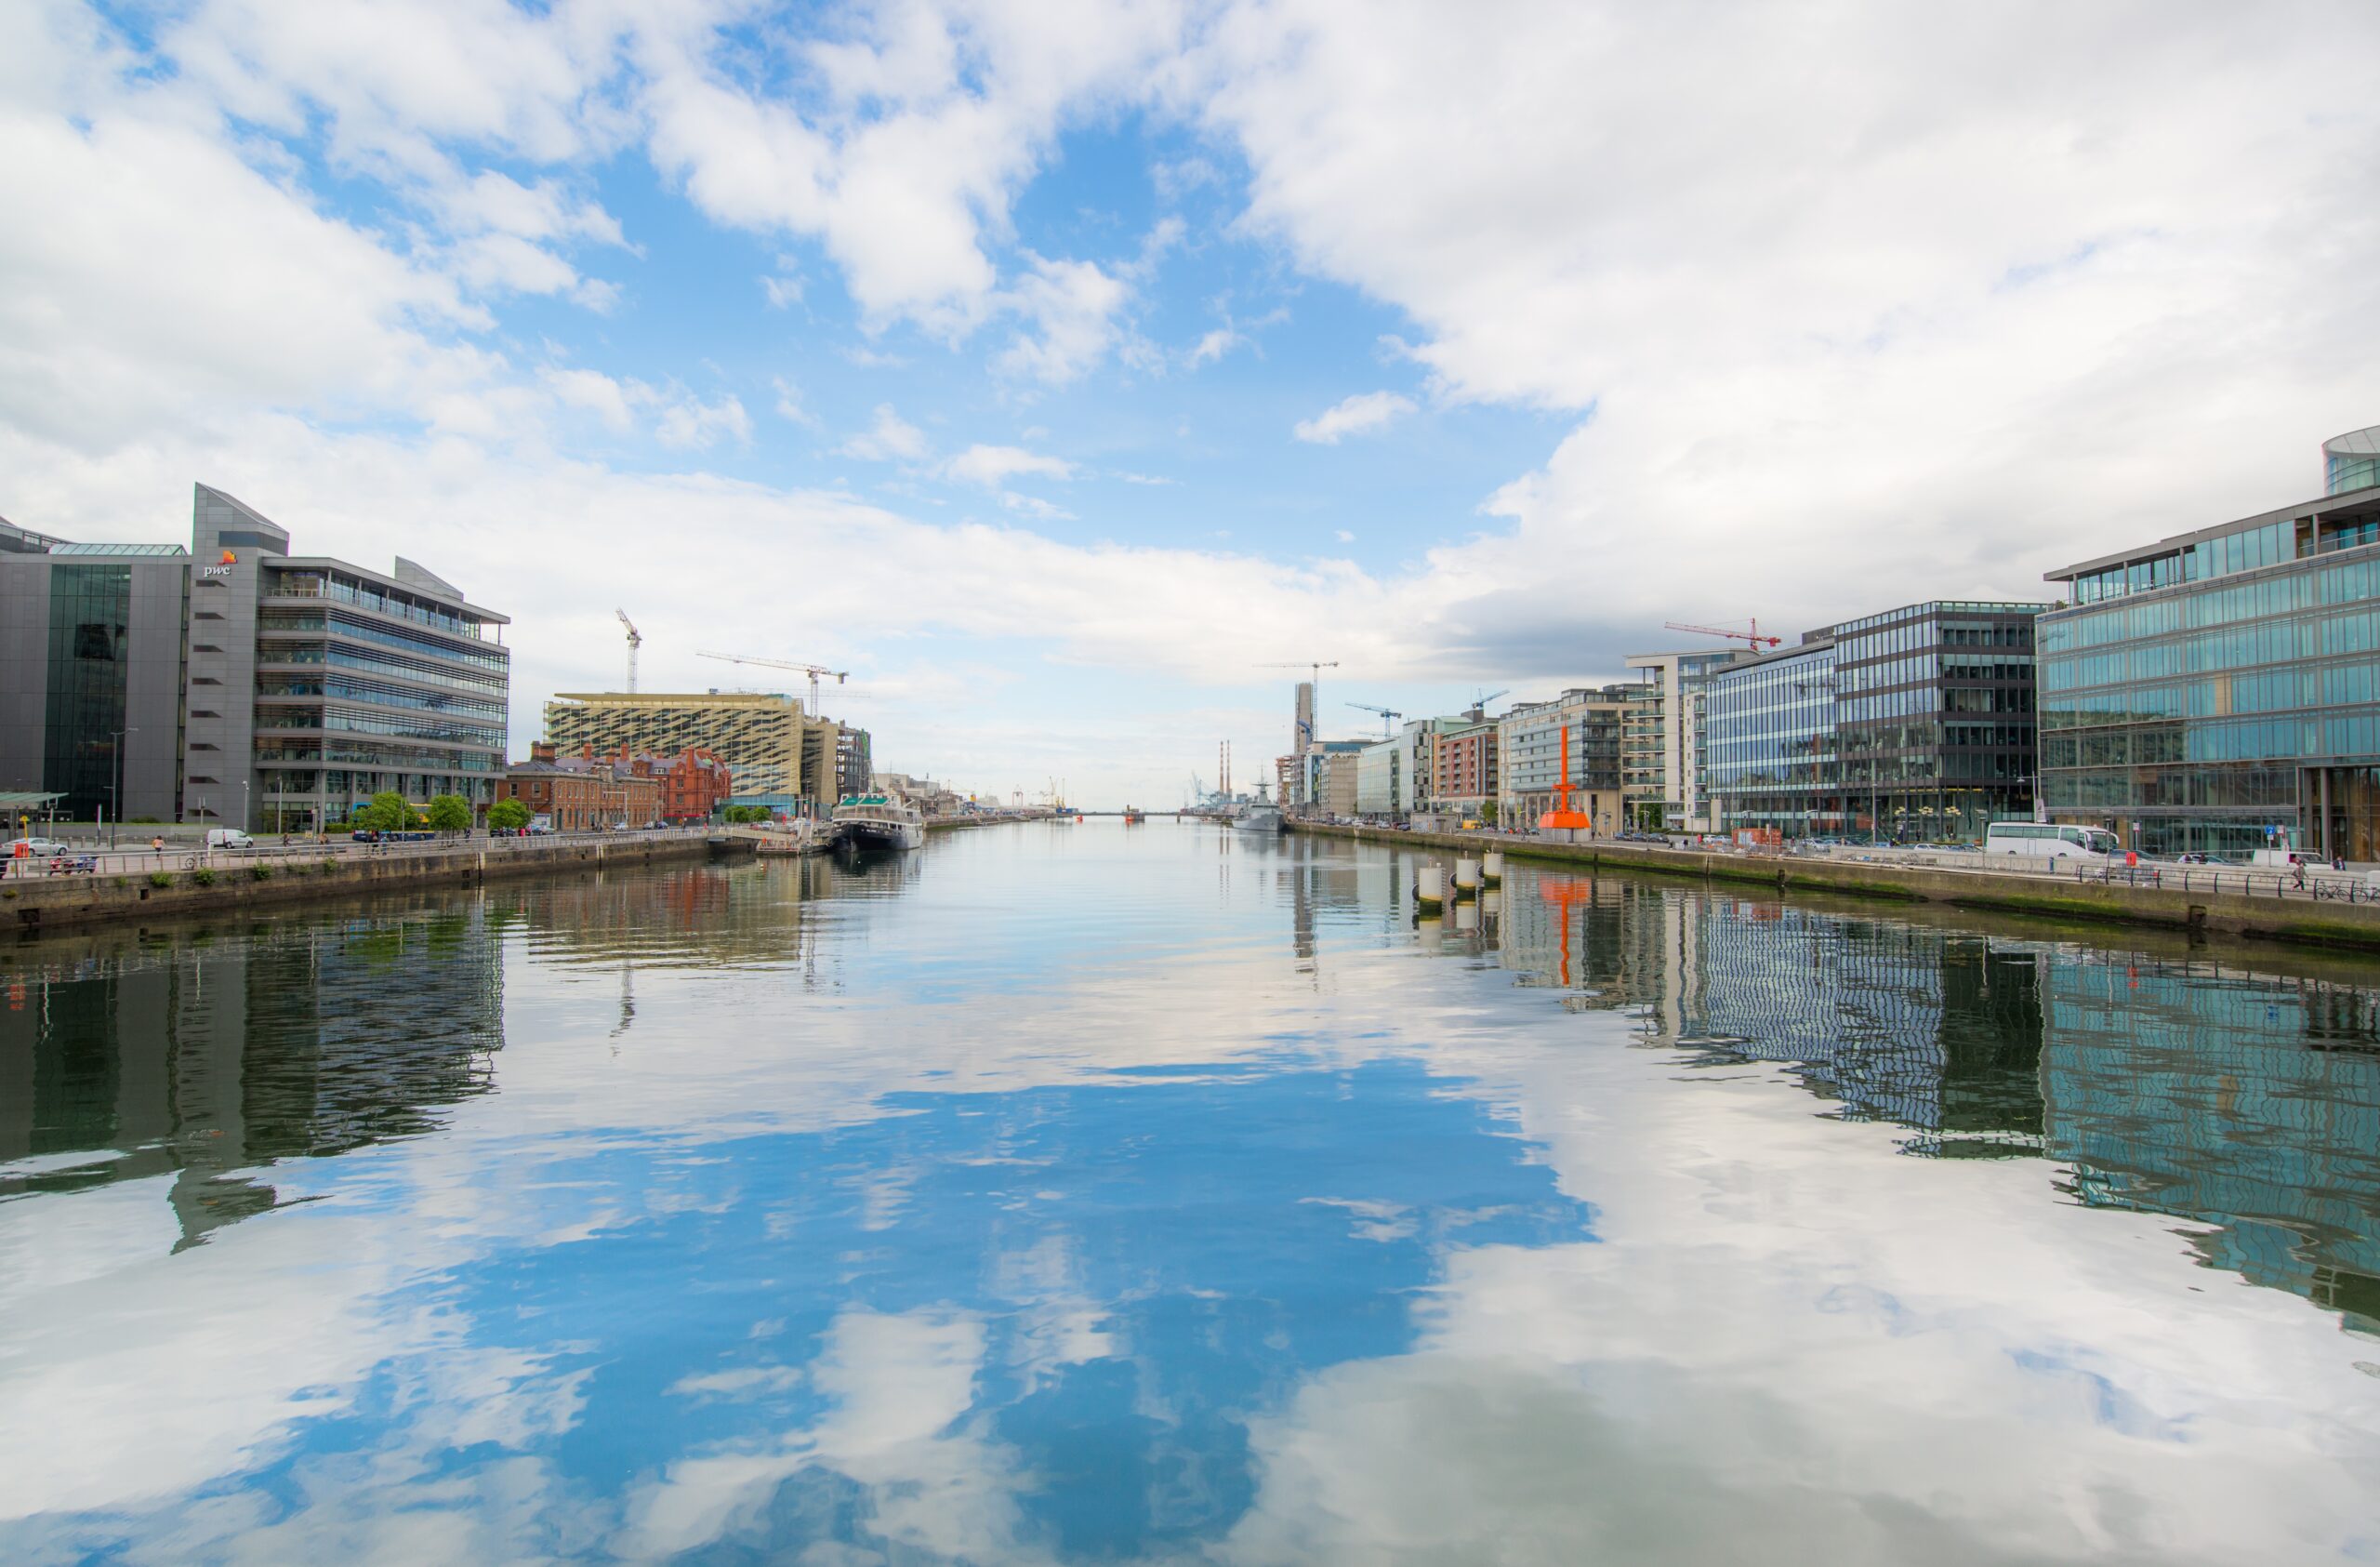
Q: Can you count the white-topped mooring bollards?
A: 3